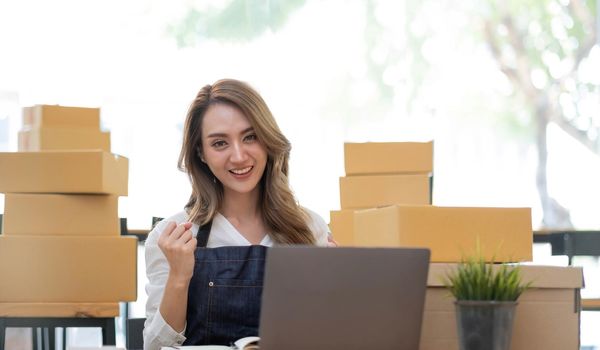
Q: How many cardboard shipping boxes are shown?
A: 10